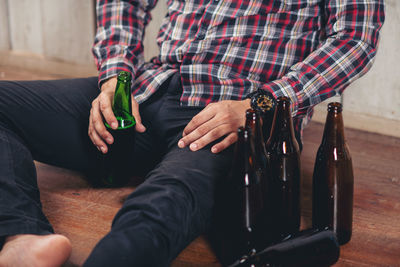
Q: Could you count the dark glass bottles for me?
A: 5